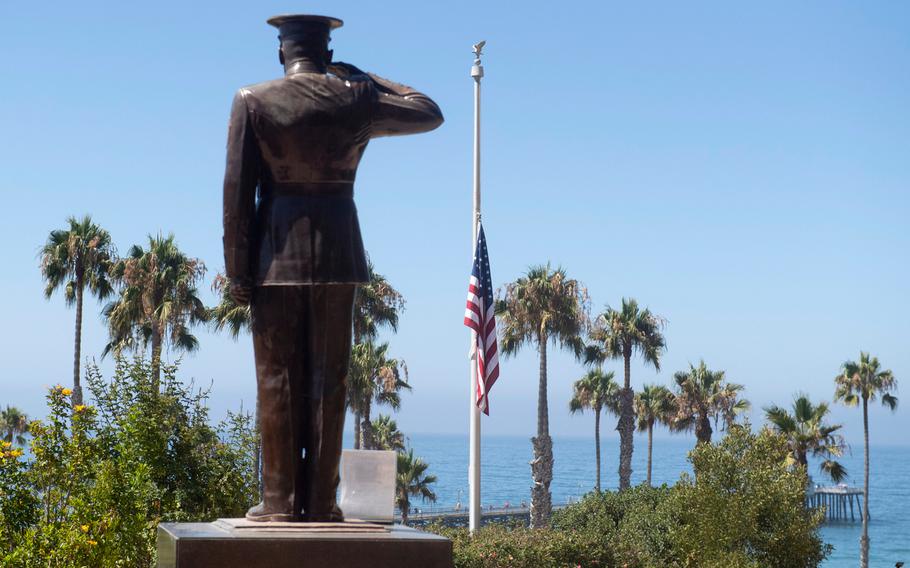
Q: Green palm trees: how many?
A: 15